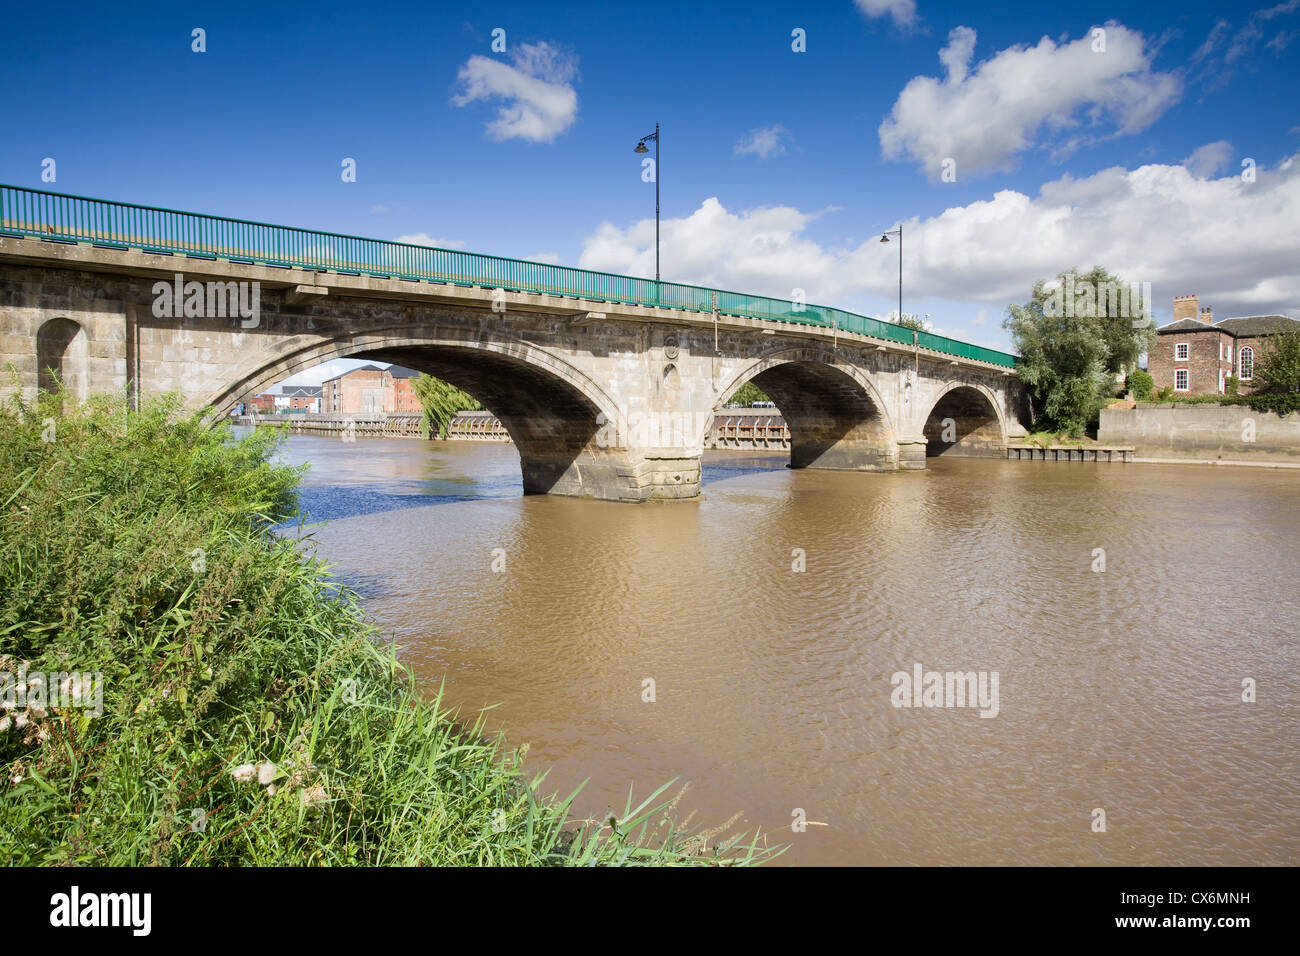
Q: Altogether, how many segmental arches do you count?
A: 3